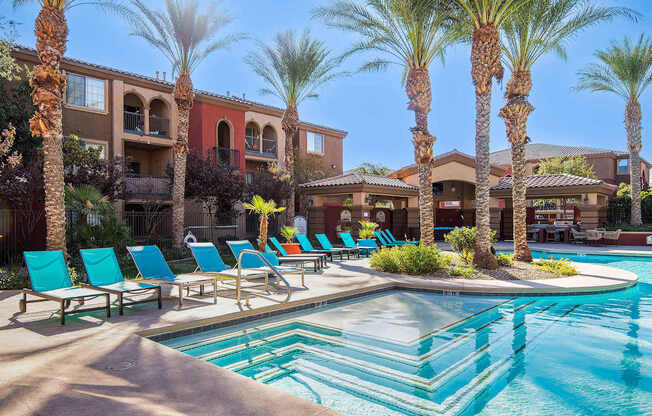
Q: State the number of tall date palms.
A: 7